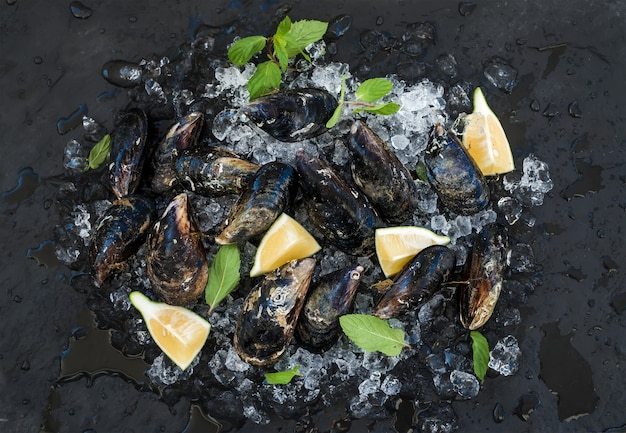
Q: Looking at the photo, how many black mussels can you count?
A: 14